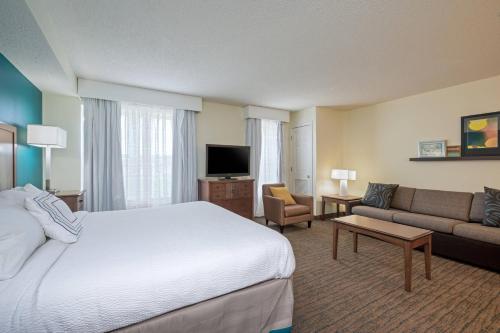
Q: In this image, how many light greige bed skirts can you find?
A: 1